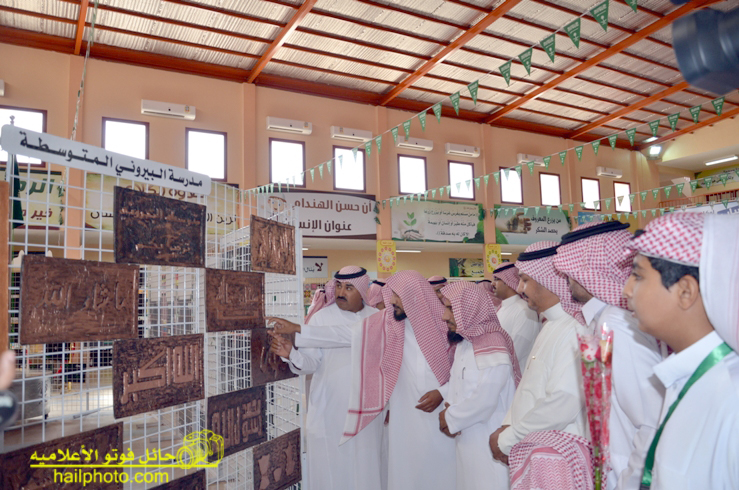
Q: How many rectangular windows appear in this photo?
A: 11